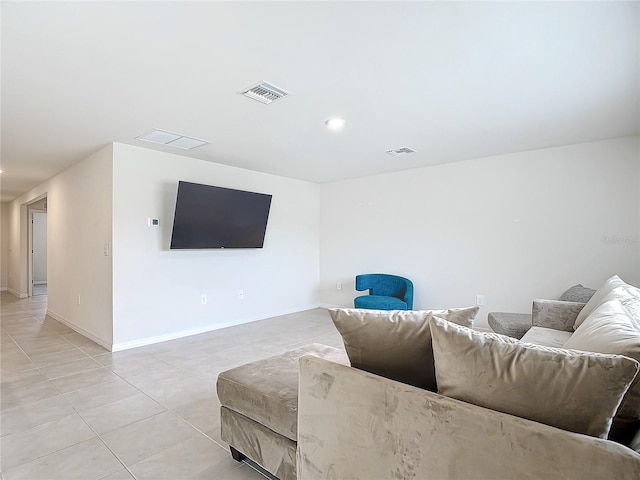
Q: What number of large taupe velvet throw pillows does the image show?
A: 2